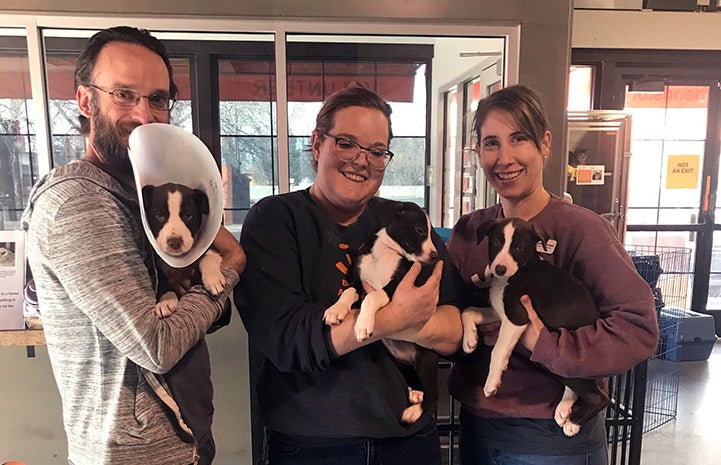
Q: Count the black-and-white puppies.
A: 3